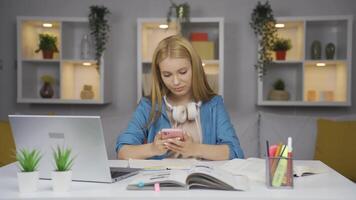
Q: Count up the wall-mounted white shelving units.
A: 3